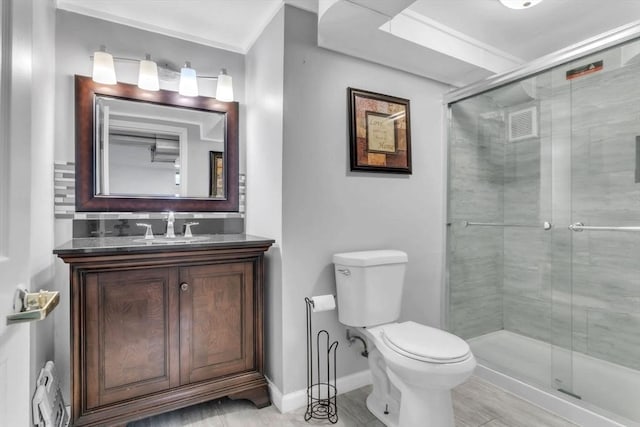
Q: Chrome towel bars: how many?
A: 2